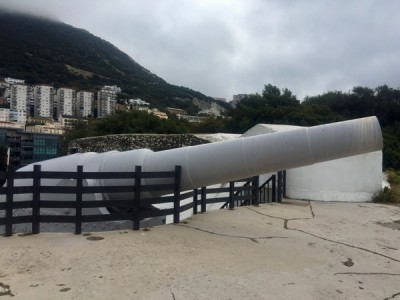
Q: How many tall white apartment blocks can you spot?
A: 5